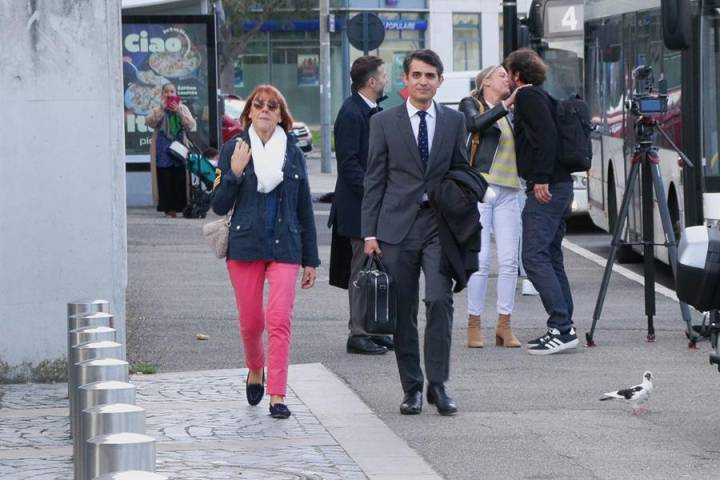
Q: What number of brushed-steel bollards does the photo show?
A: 9